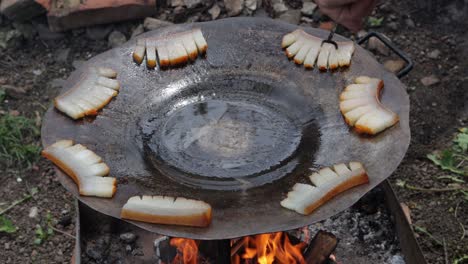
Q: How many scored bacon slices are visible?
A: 7